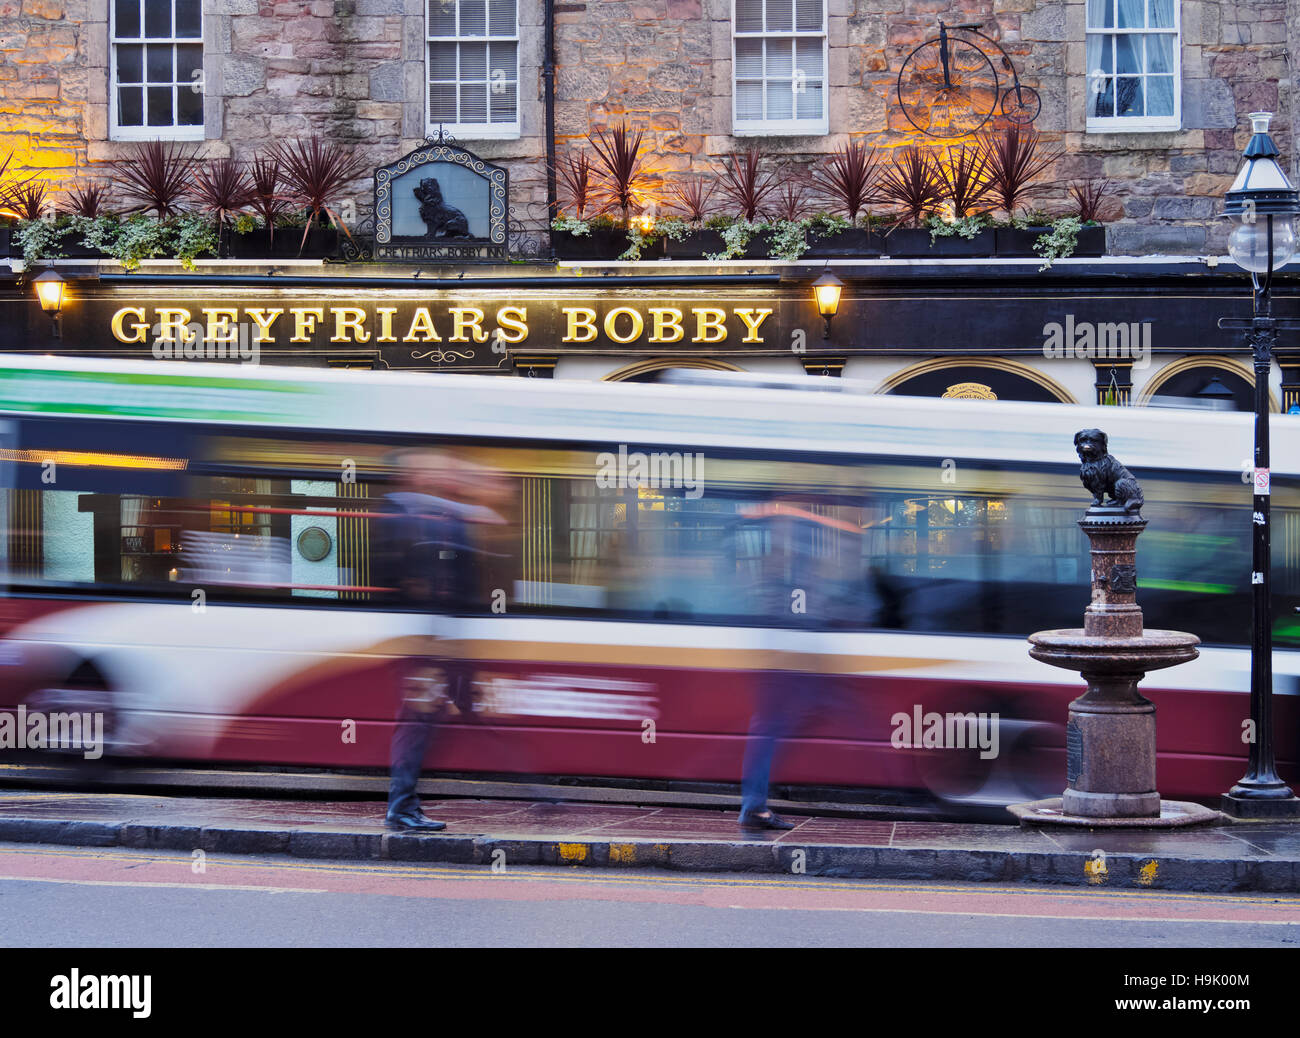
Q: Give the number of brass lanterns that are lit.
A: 2